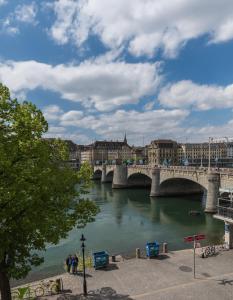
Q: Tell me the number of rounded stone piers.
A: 4